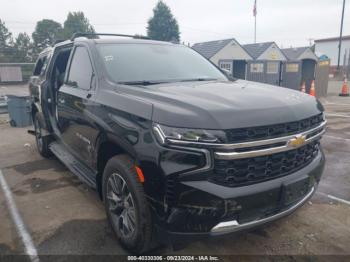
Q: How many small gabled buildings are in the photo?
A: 3